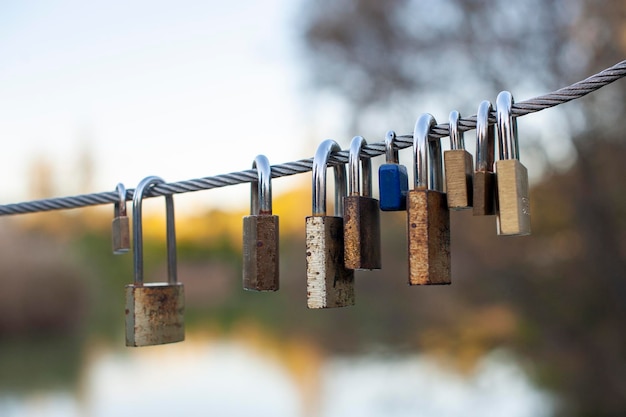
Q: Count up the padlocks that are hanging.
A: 10